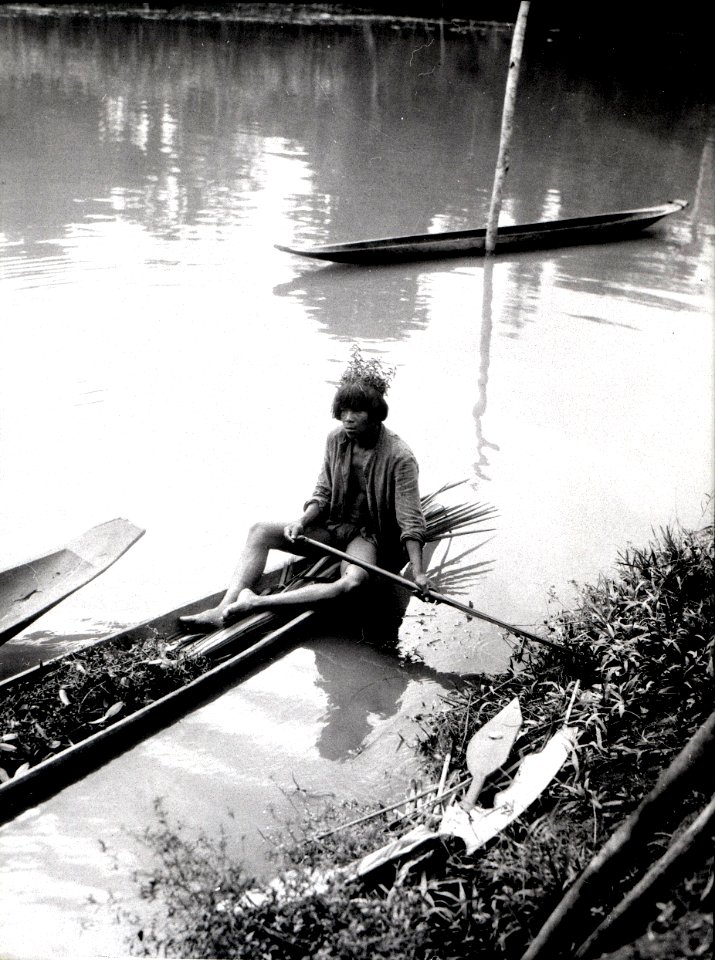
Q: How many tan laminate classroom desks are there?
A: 0